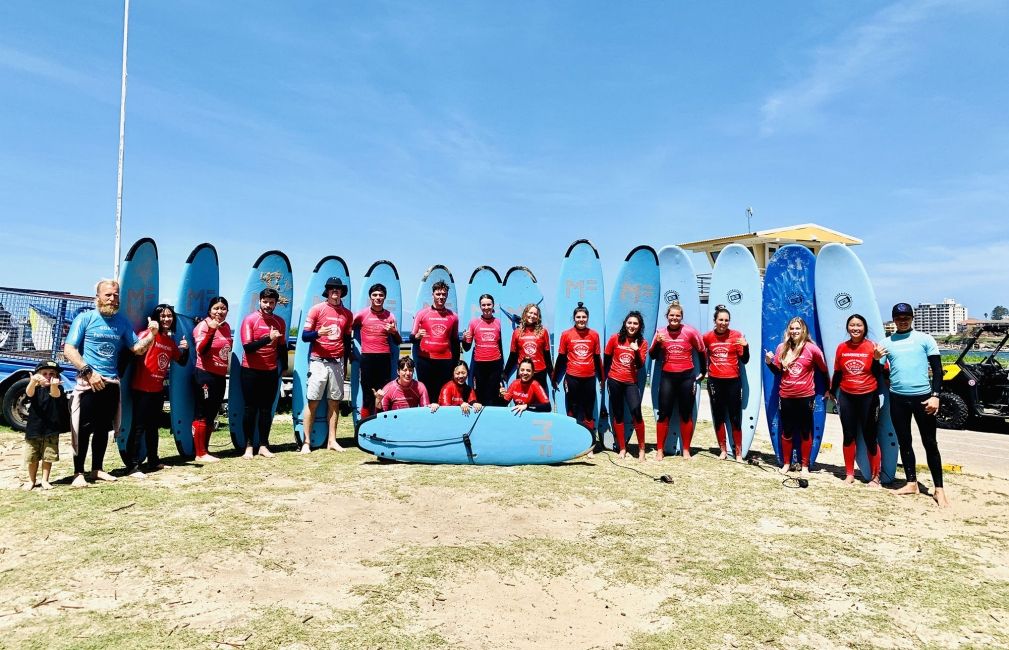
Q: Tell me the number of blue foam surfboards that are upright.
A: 14